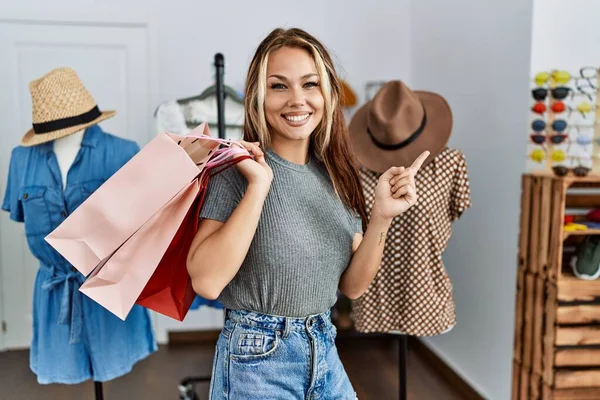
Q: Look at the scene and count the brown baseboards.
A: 2